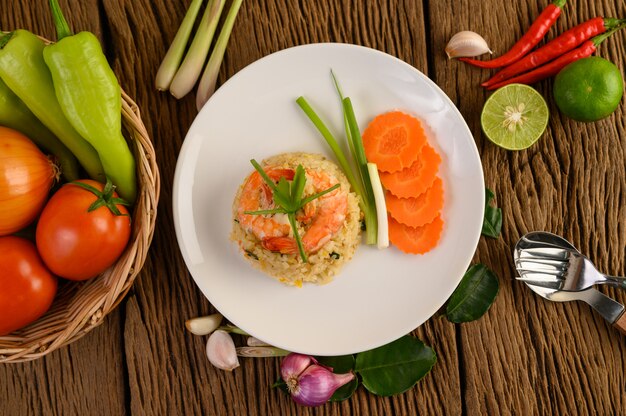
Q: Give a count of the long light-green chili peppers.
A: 3